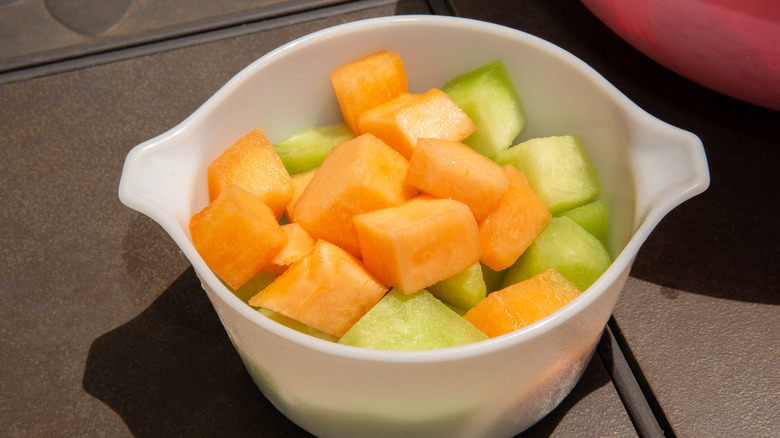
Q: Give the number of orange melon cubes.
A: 12